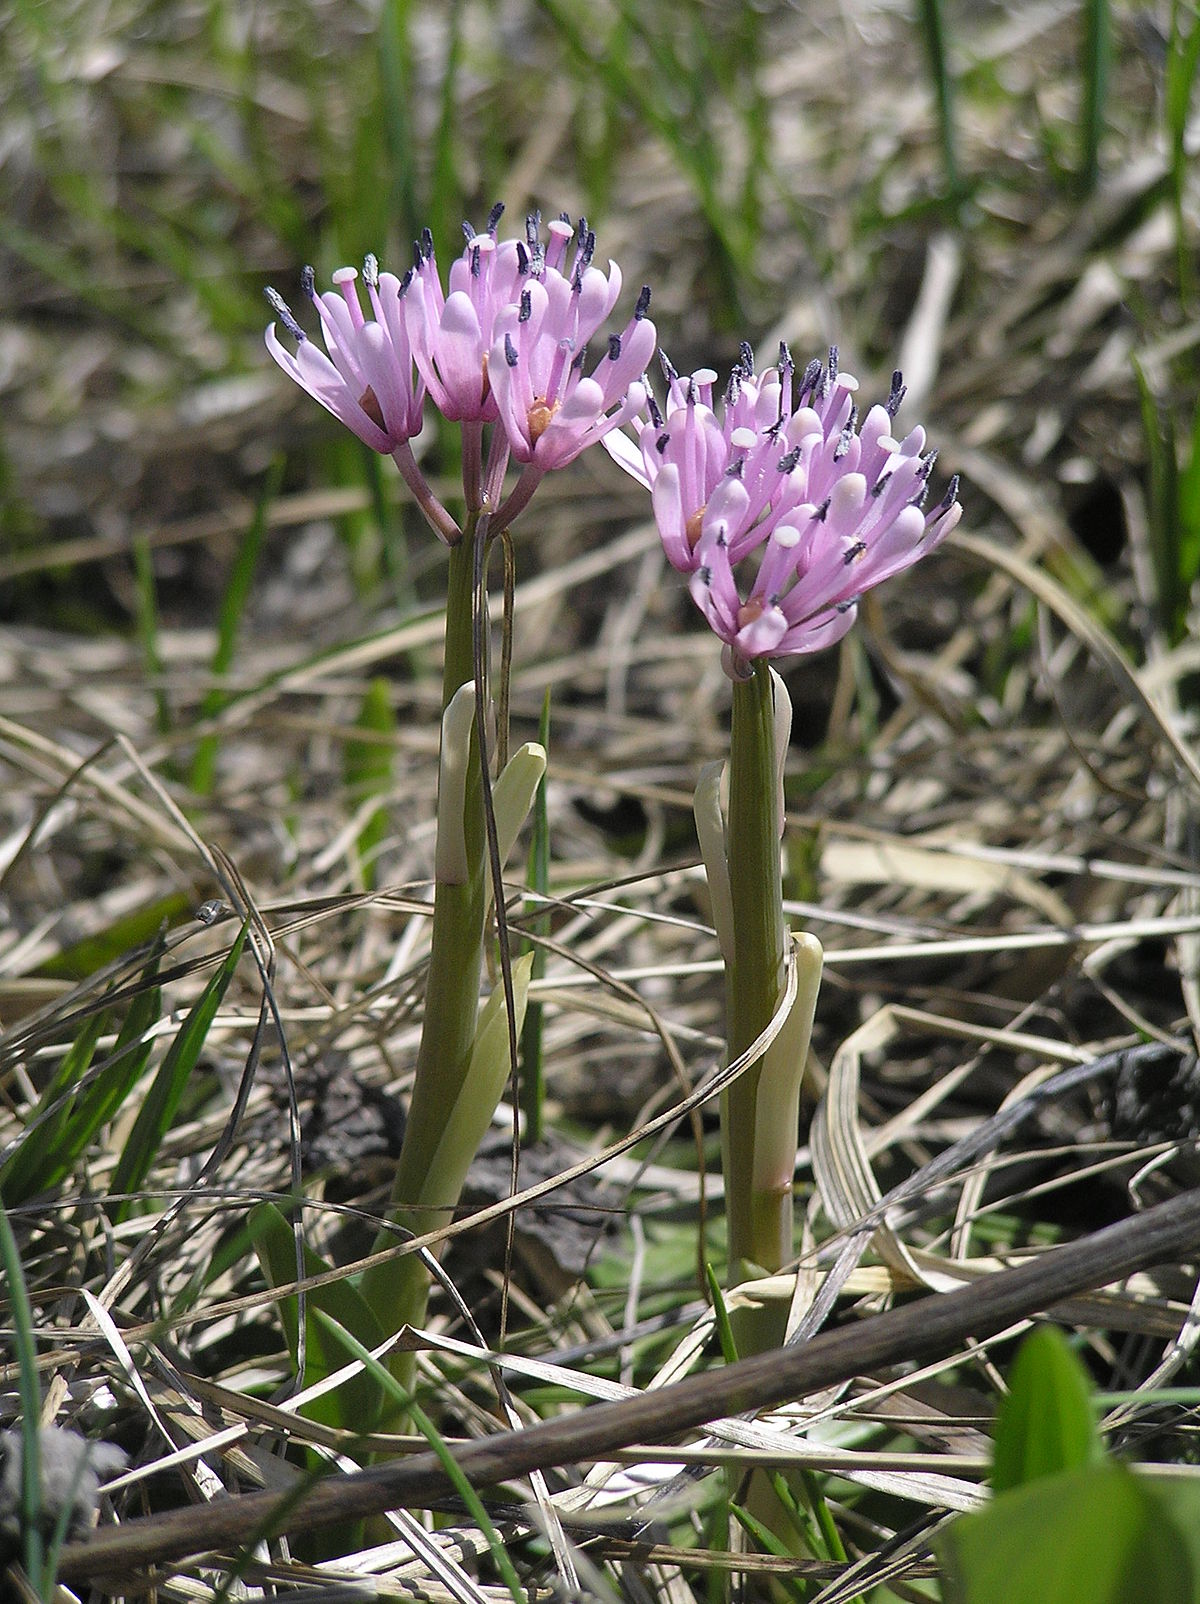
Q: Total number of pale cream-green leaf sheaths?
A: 6